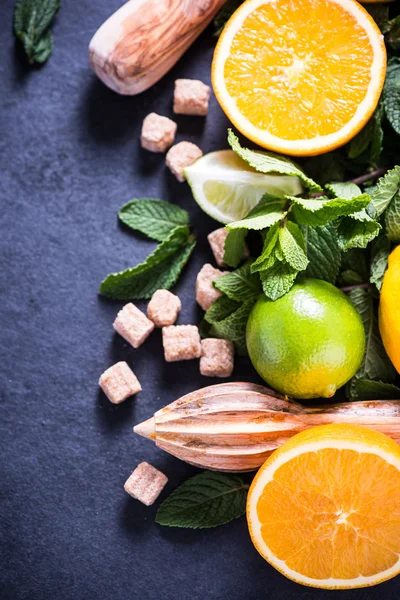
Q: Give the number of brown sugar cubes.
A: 11